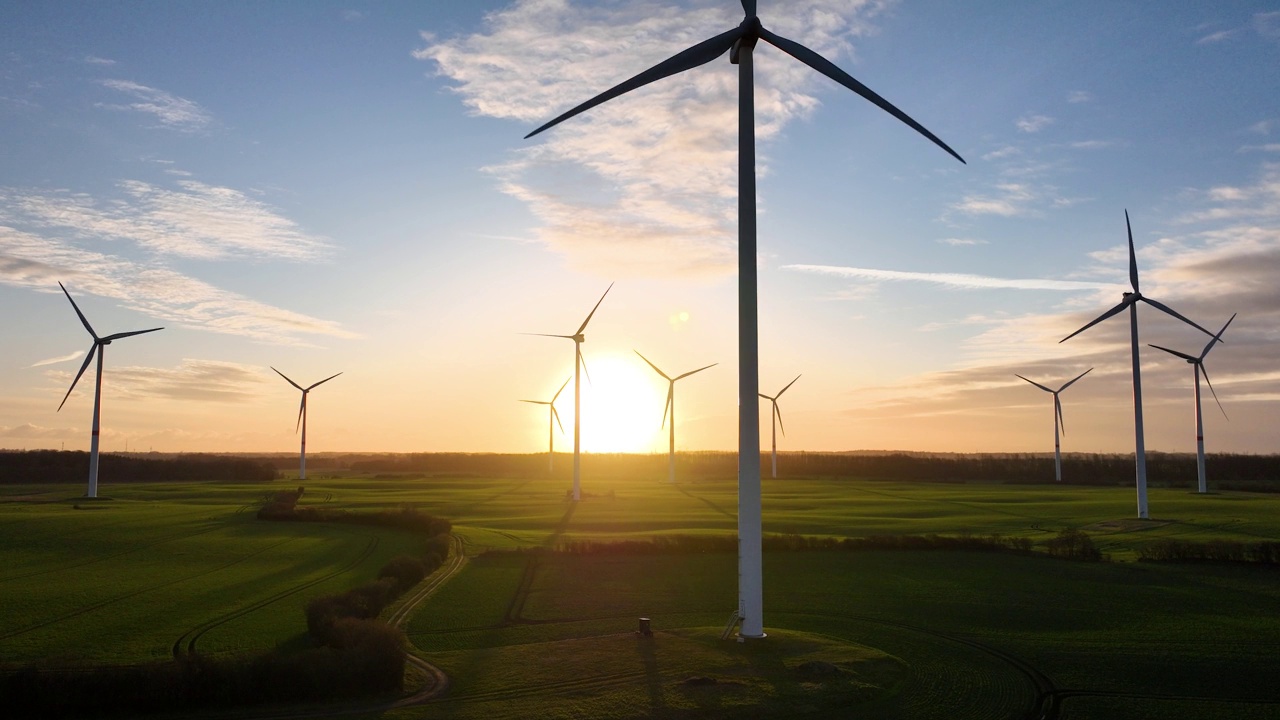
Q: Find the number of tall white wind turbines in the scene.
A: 10